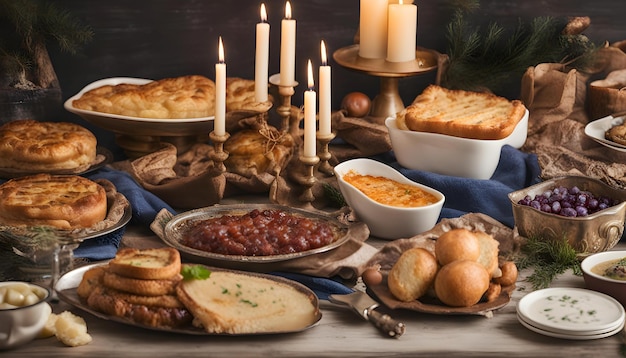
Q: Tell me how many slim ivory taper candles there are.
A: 5